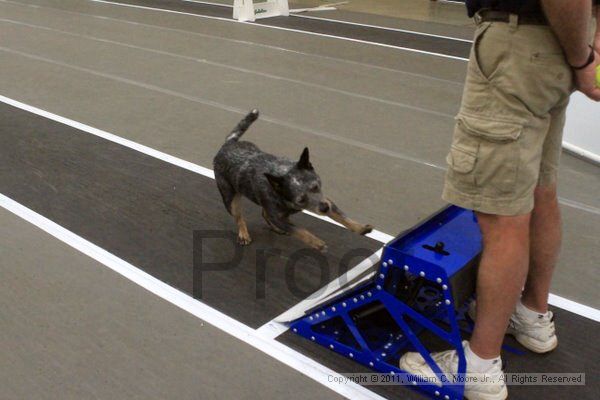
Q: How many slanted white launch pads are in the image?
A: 1